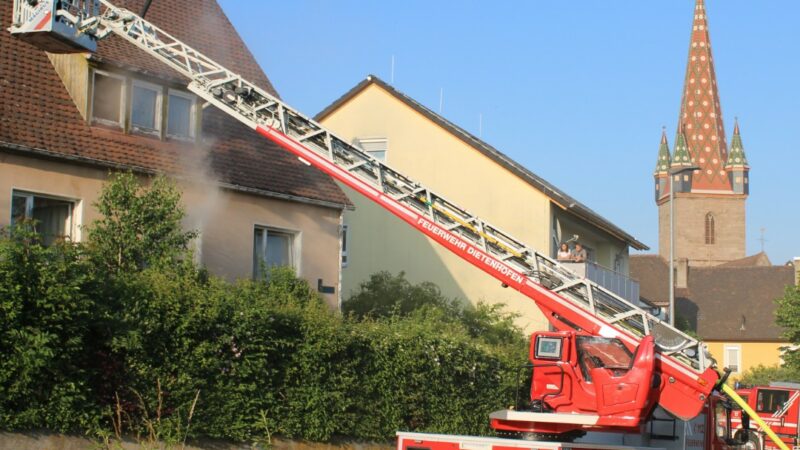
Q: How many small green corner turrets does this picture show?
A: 3